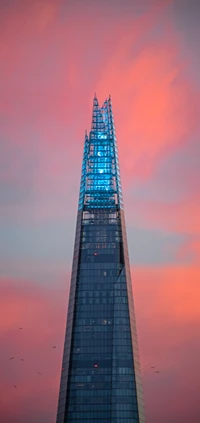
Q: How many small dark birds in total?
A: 8